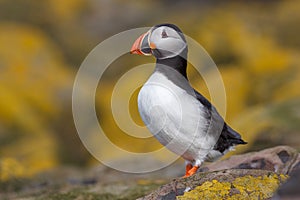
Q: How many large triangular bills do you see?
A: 1